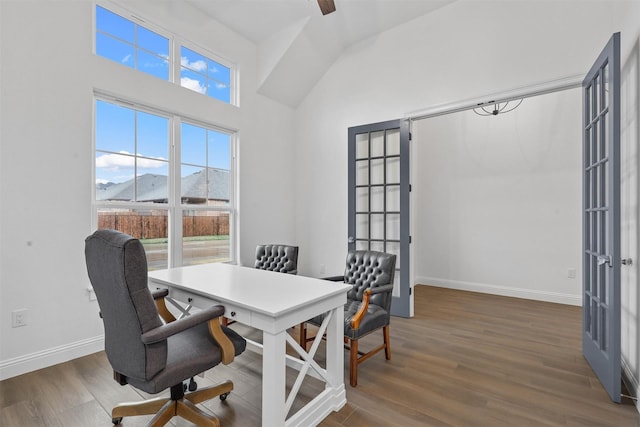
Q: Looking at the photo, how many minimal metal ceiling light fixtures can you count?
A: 1